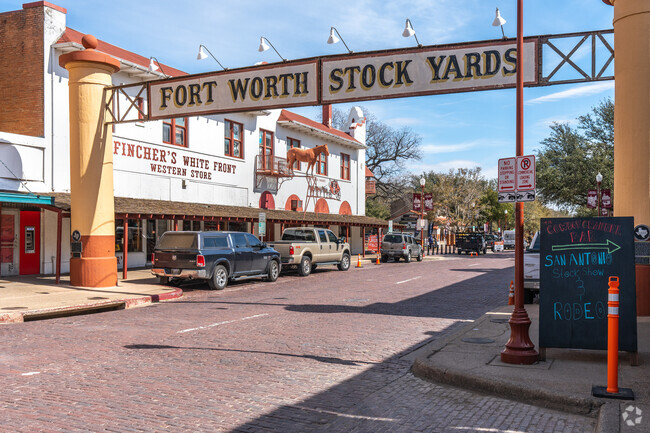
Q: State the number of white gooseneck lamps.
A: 6